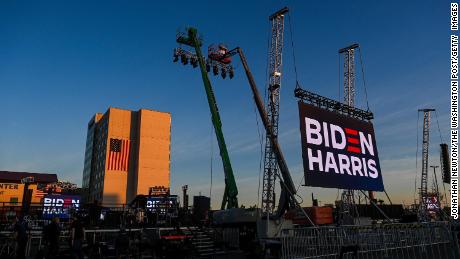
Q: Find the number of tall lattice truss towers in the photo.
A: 3